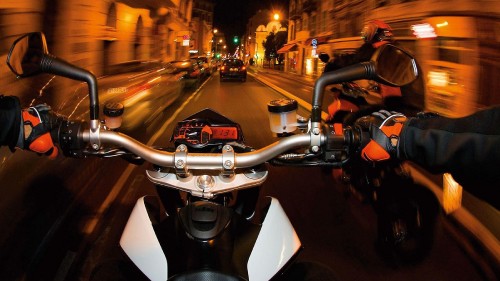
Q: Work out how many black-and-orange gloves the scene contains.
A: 2